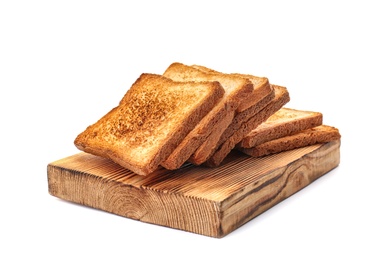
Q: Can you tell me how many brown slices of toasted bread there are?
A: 7